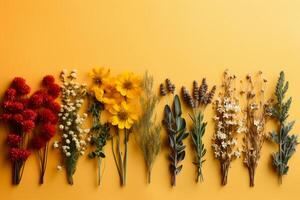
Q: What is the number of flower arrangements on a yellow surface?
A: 11